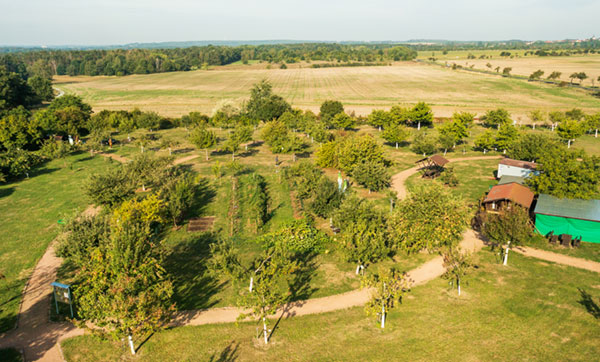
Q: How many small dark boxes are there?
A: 3